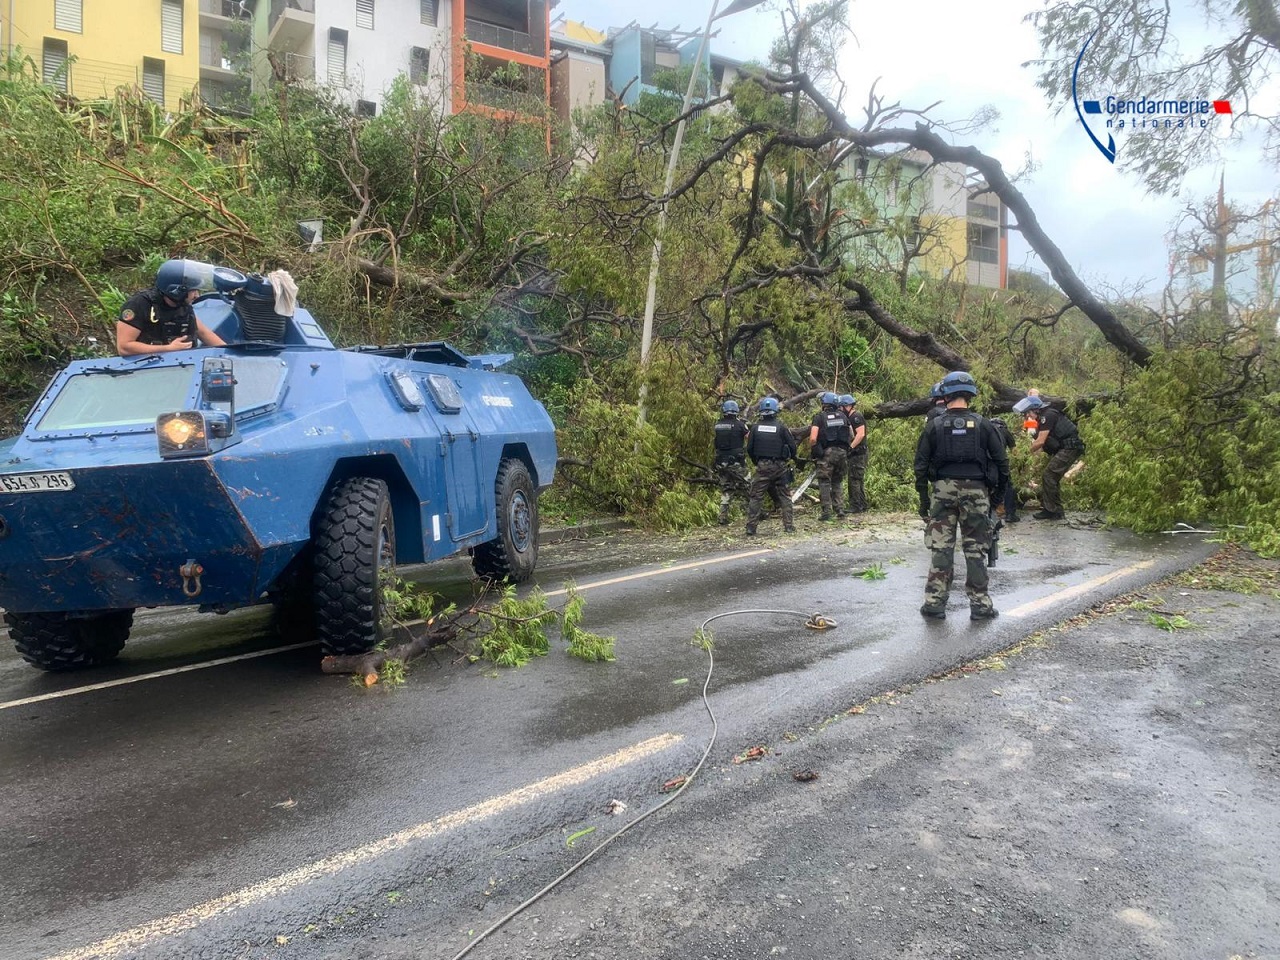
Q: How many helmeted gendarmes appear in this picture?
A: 8